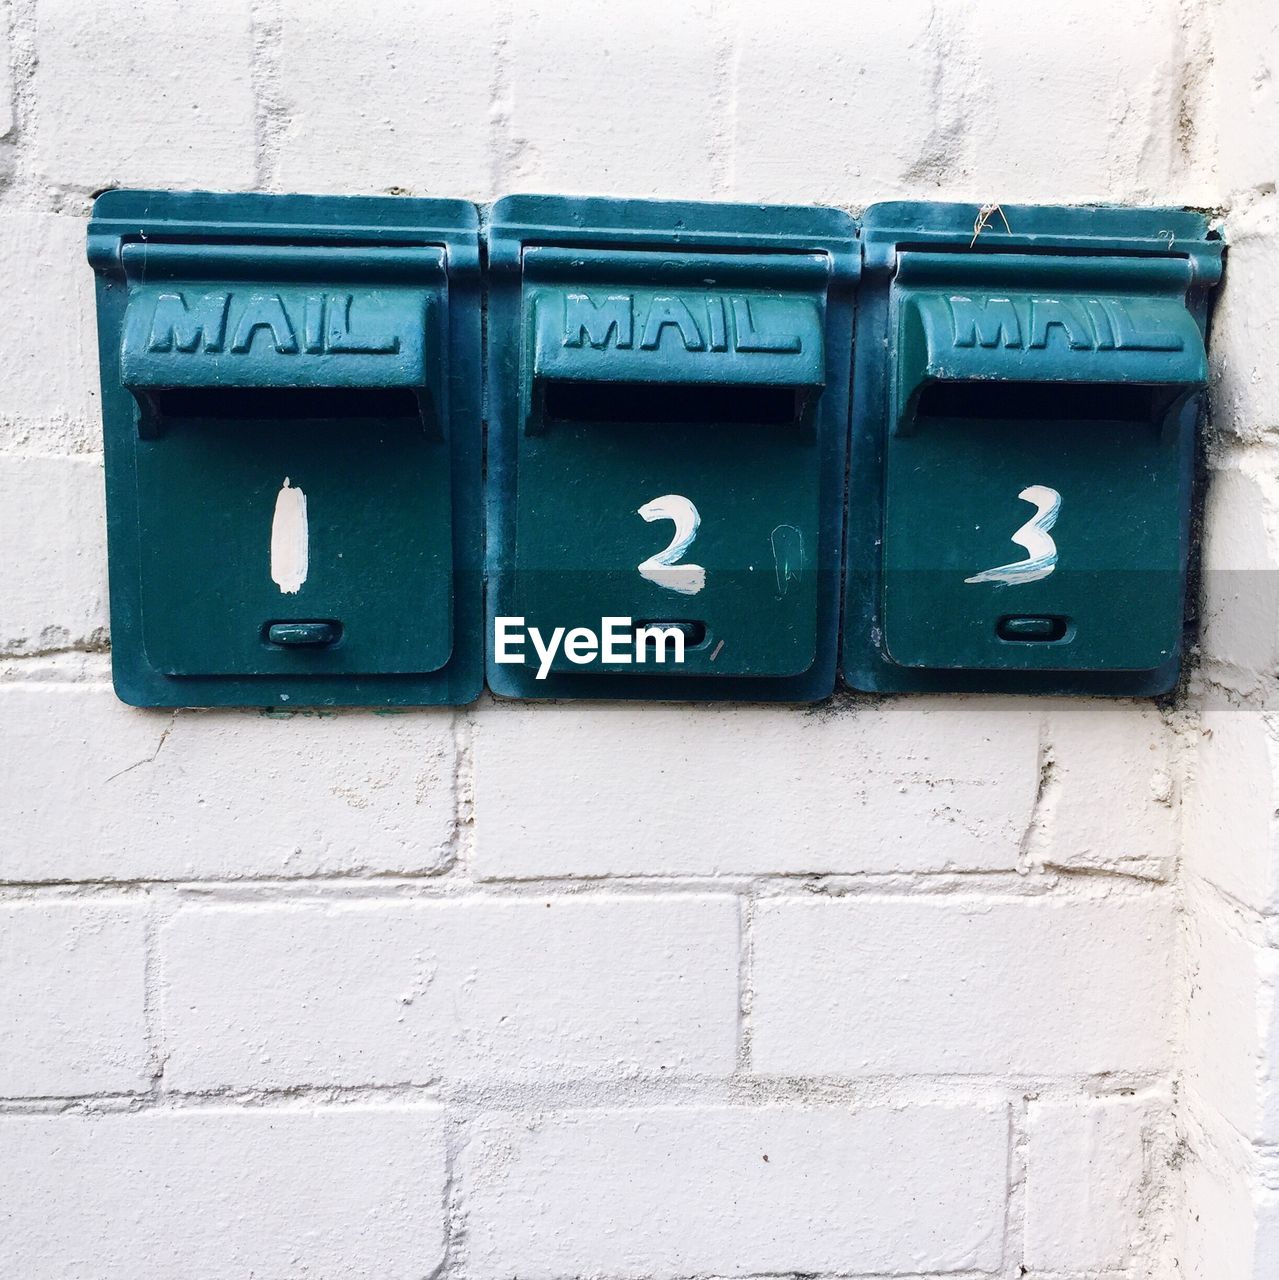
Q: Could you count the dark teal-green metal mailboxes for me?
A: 3